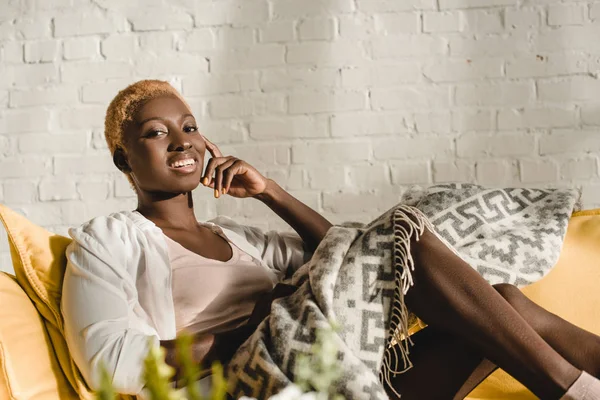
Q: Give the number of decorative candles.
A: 0